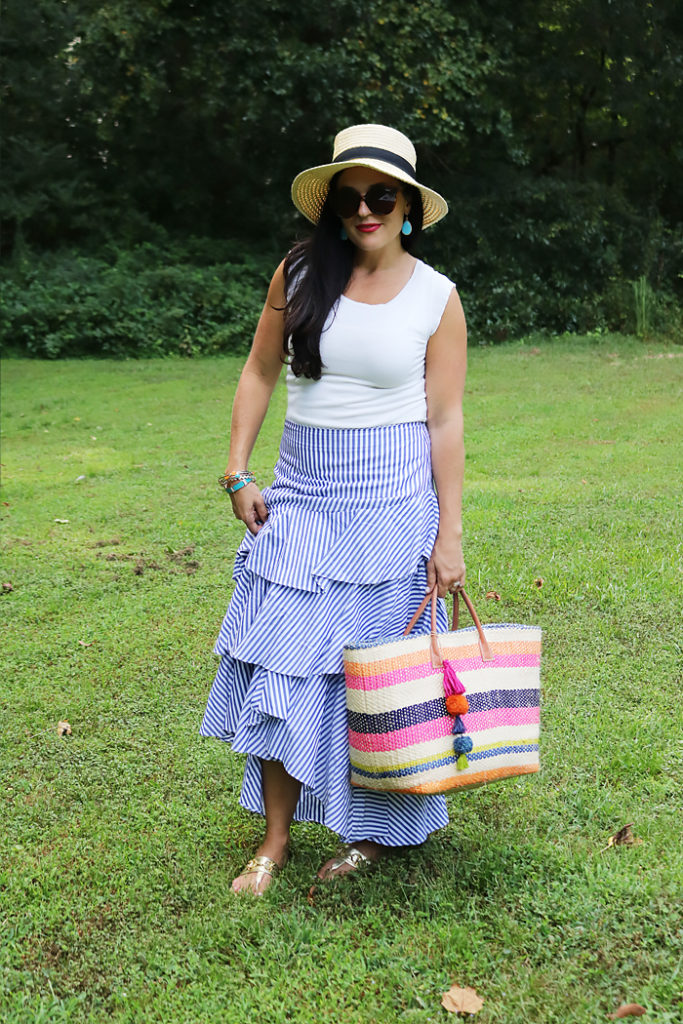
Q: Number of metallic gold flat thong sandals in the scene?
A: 2